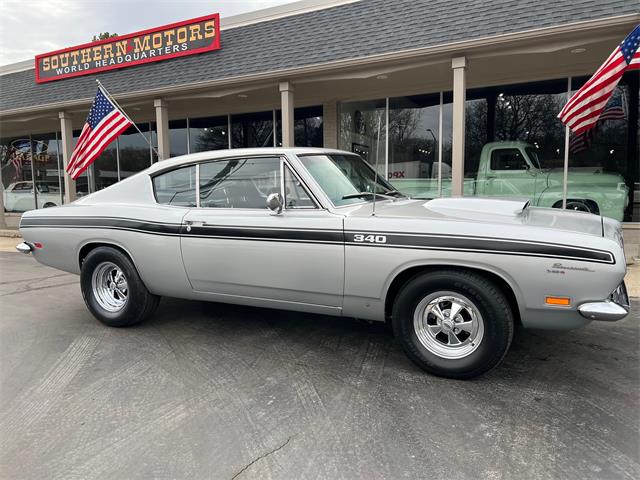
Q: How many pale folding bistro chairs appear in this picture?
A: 0